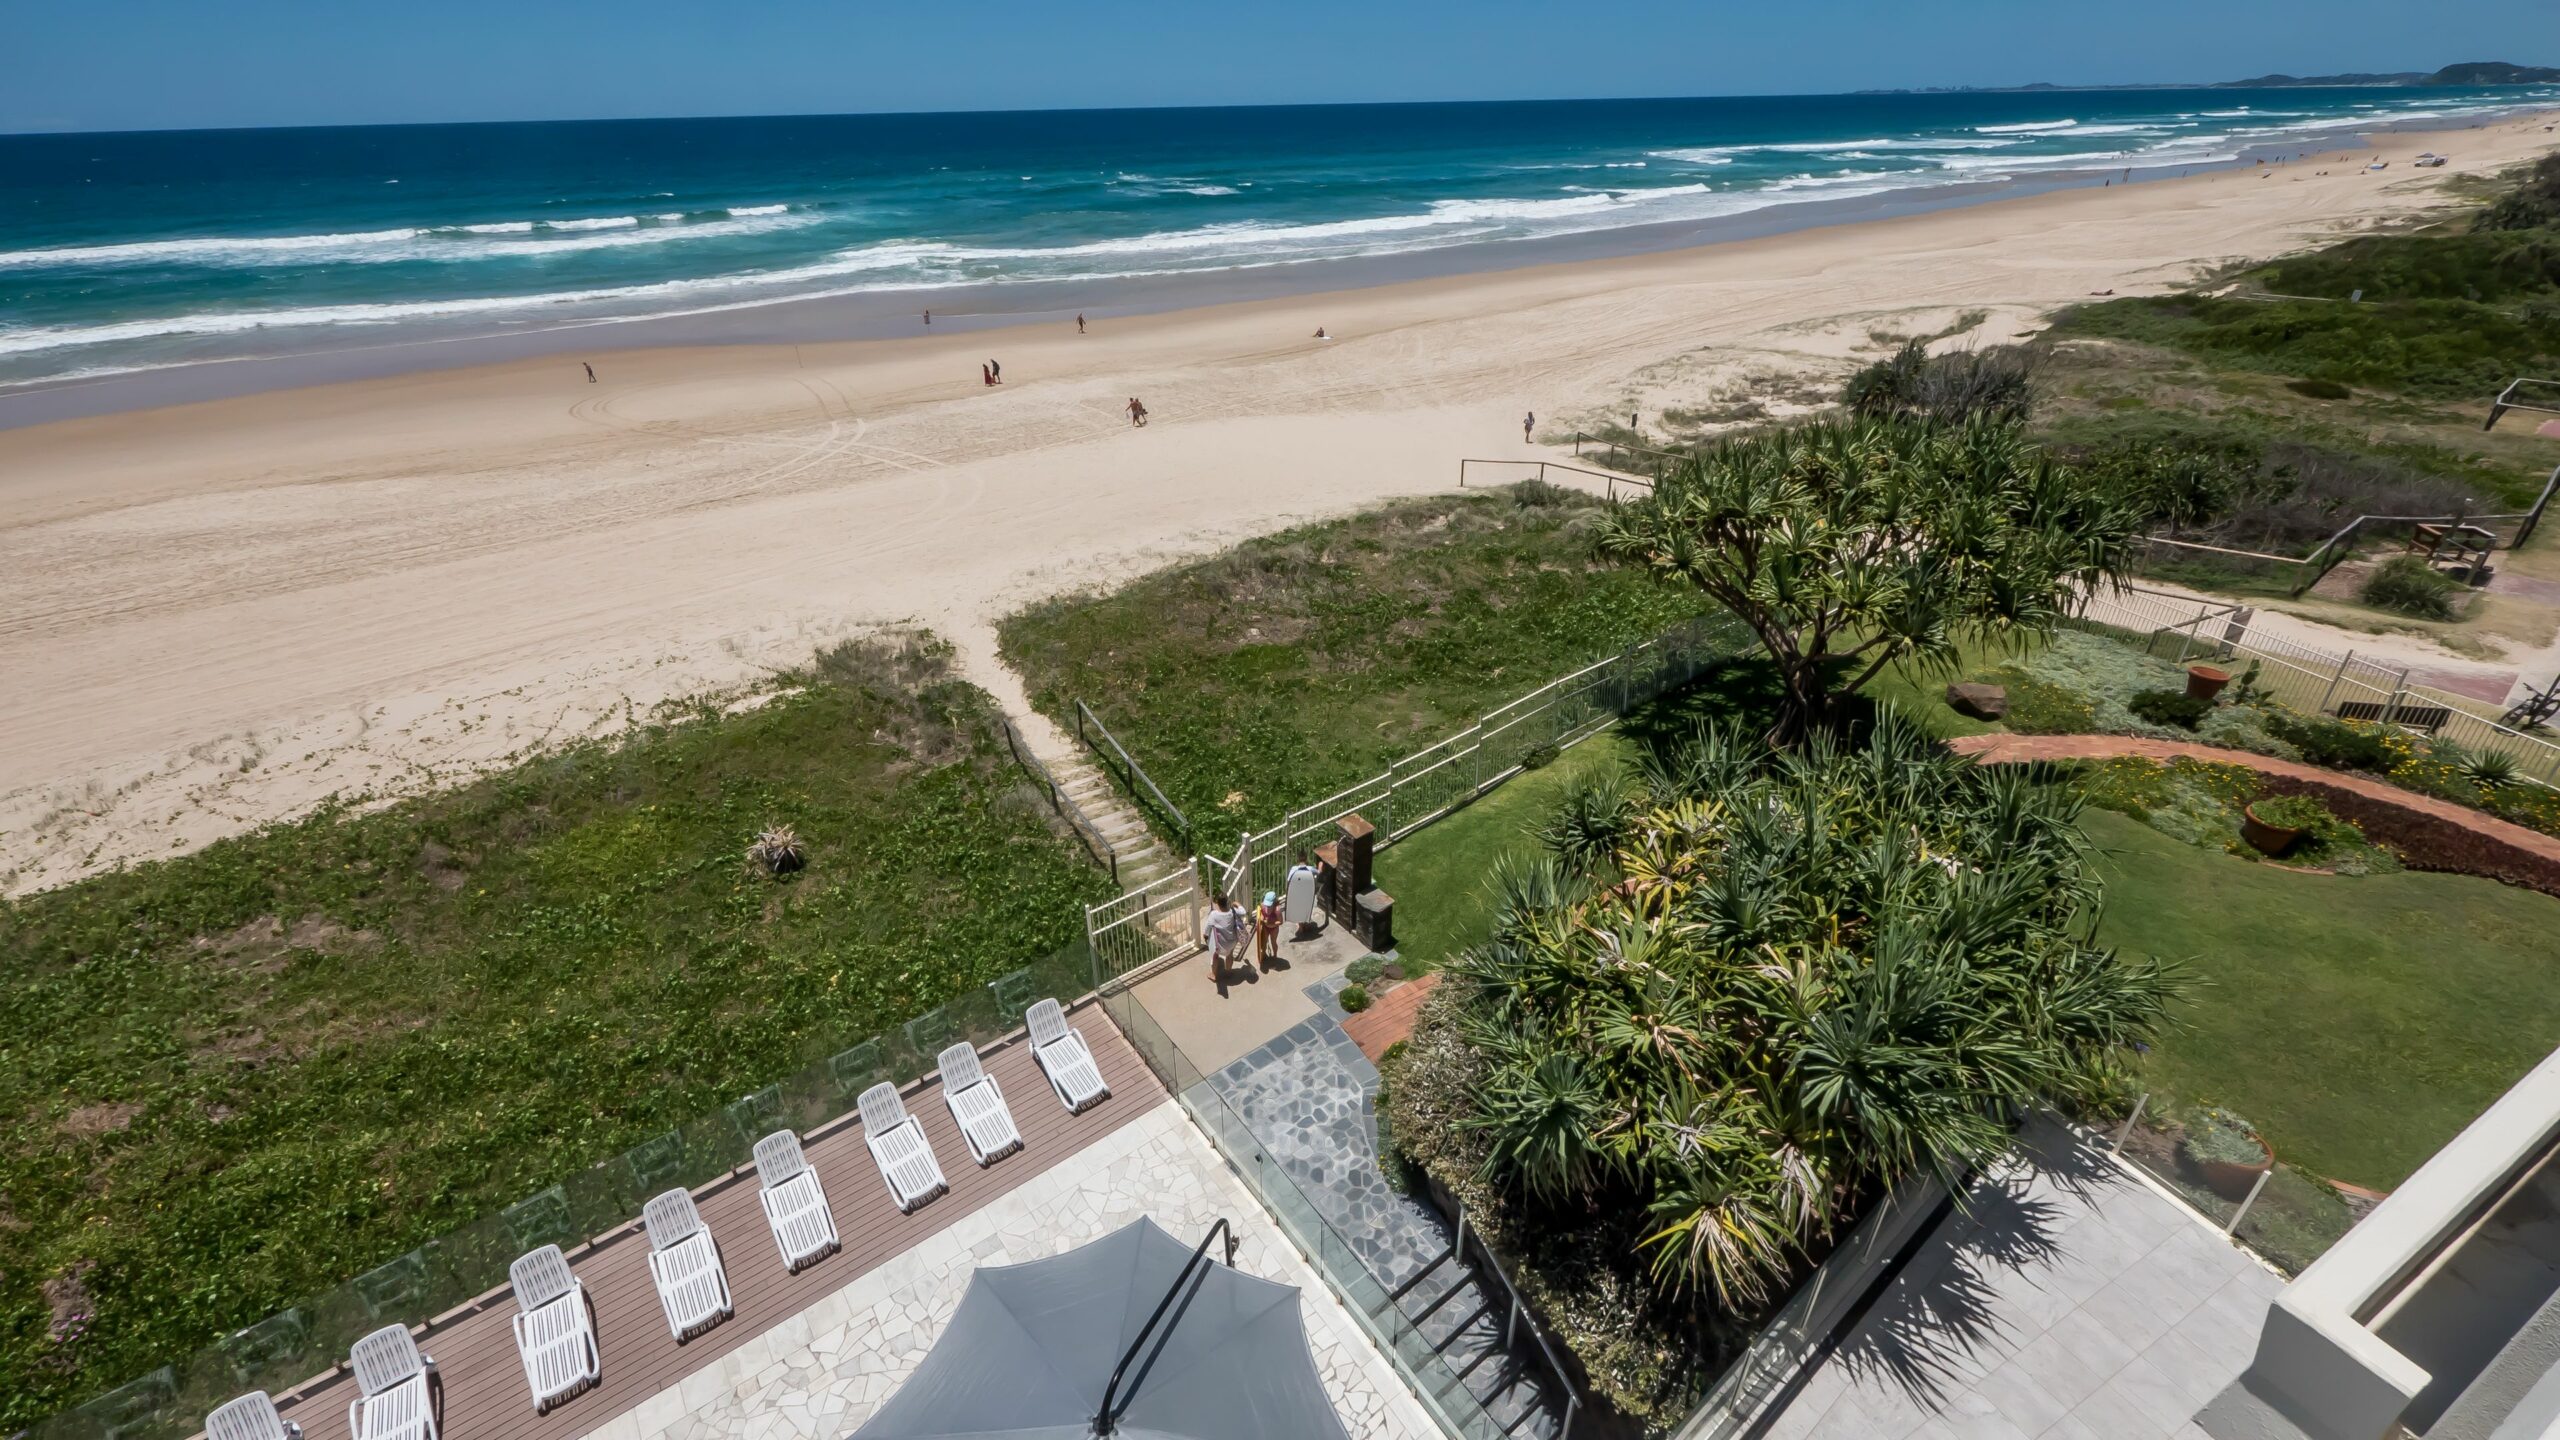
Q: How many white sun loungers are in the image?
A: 8